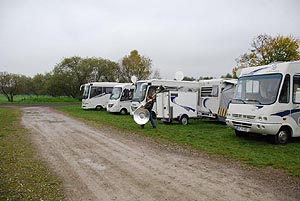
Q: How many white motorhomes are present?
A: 5